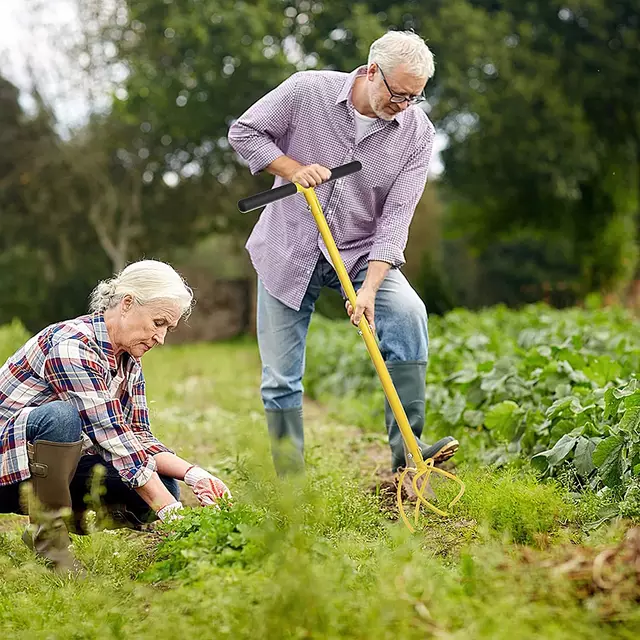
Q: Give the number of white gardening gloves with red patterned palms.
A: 2